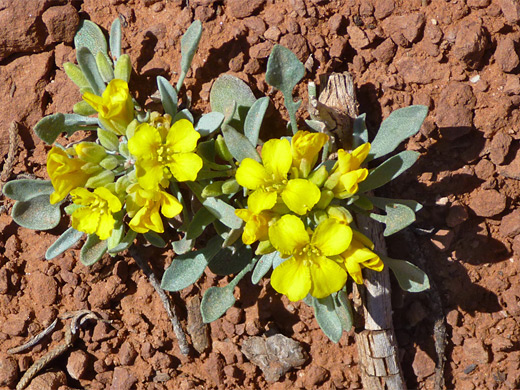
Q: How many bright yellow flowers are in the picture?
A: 11